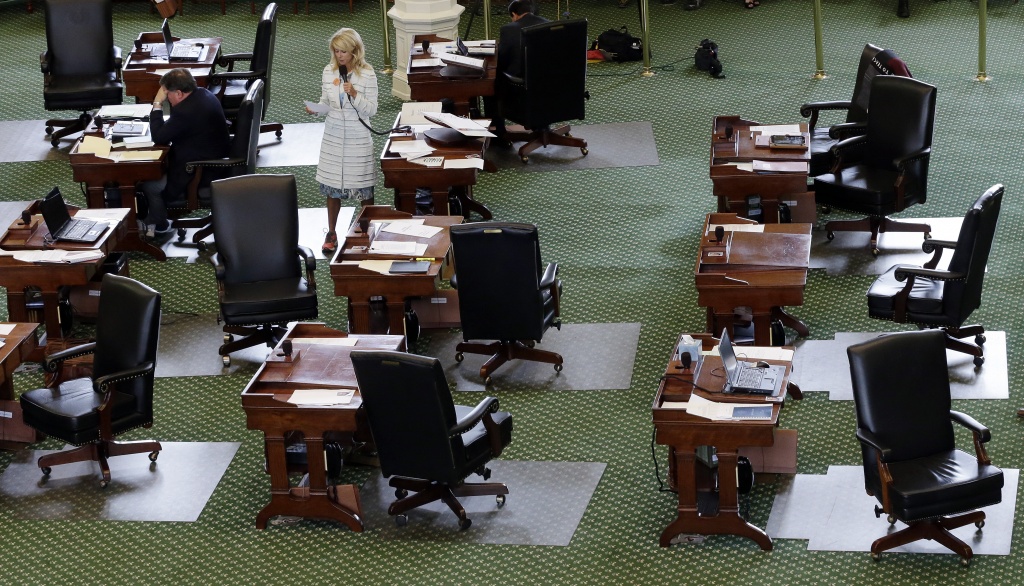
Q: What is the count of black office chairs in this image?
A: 12